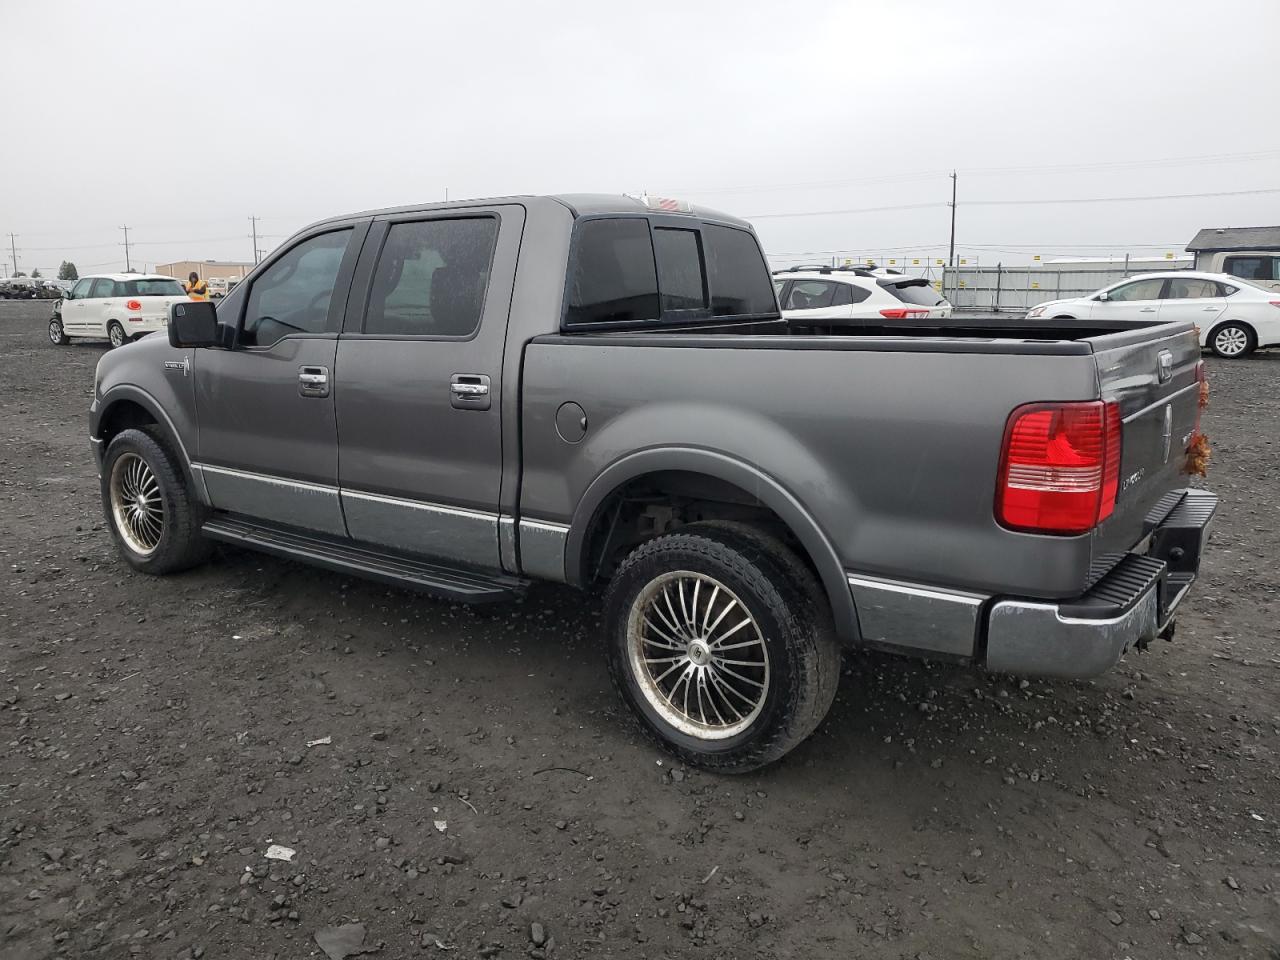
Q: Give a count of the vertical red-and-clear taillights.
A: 1